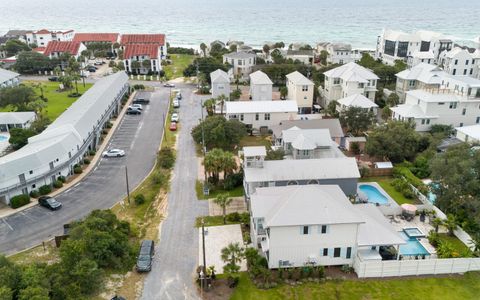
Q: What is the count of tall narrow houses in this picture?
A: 3